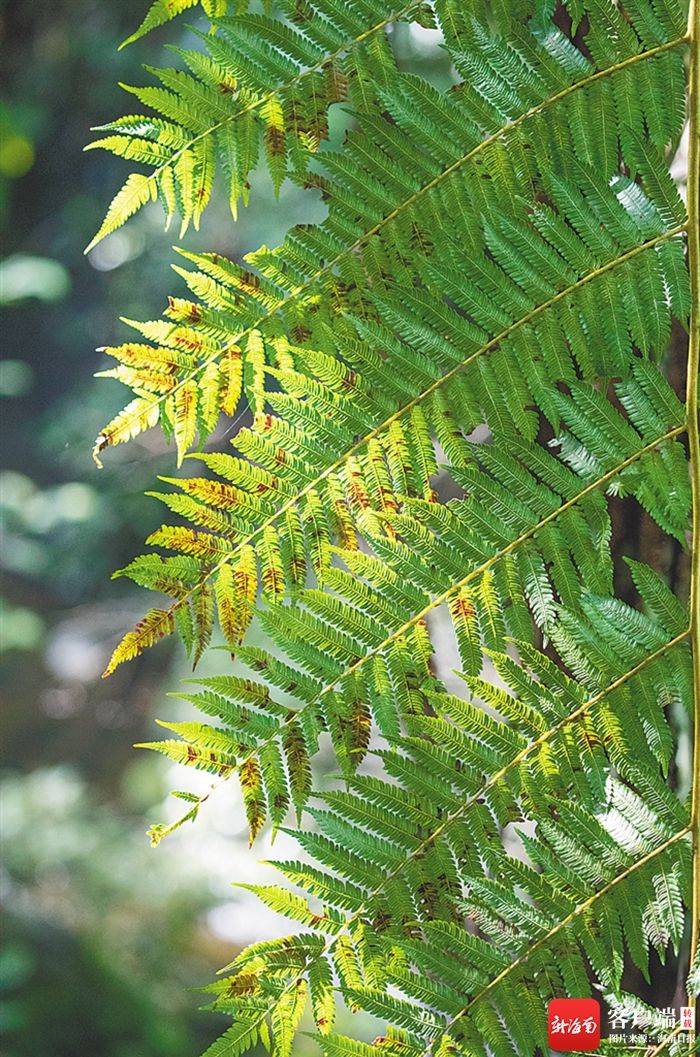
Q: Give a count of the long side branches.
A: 6